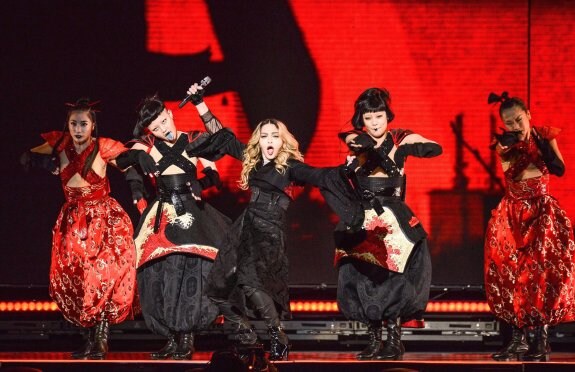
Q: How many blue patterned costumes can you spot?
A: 0